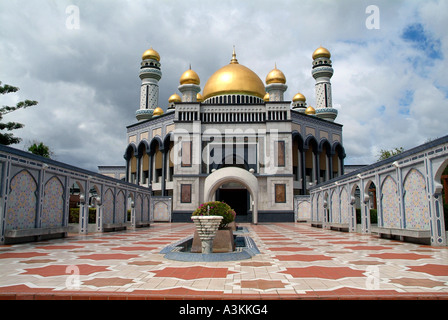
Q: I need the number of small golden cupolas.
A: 10